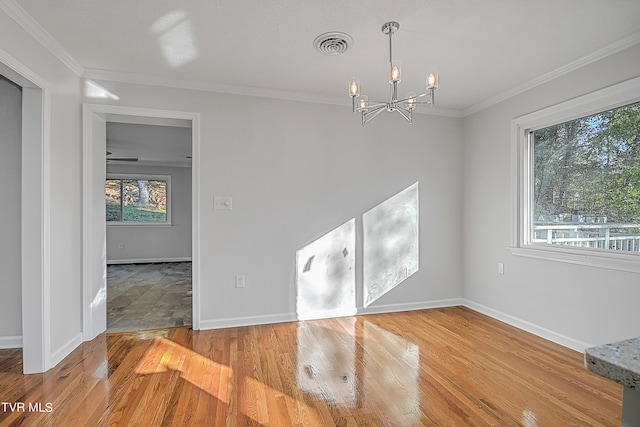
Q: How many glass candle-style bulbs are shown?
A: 5